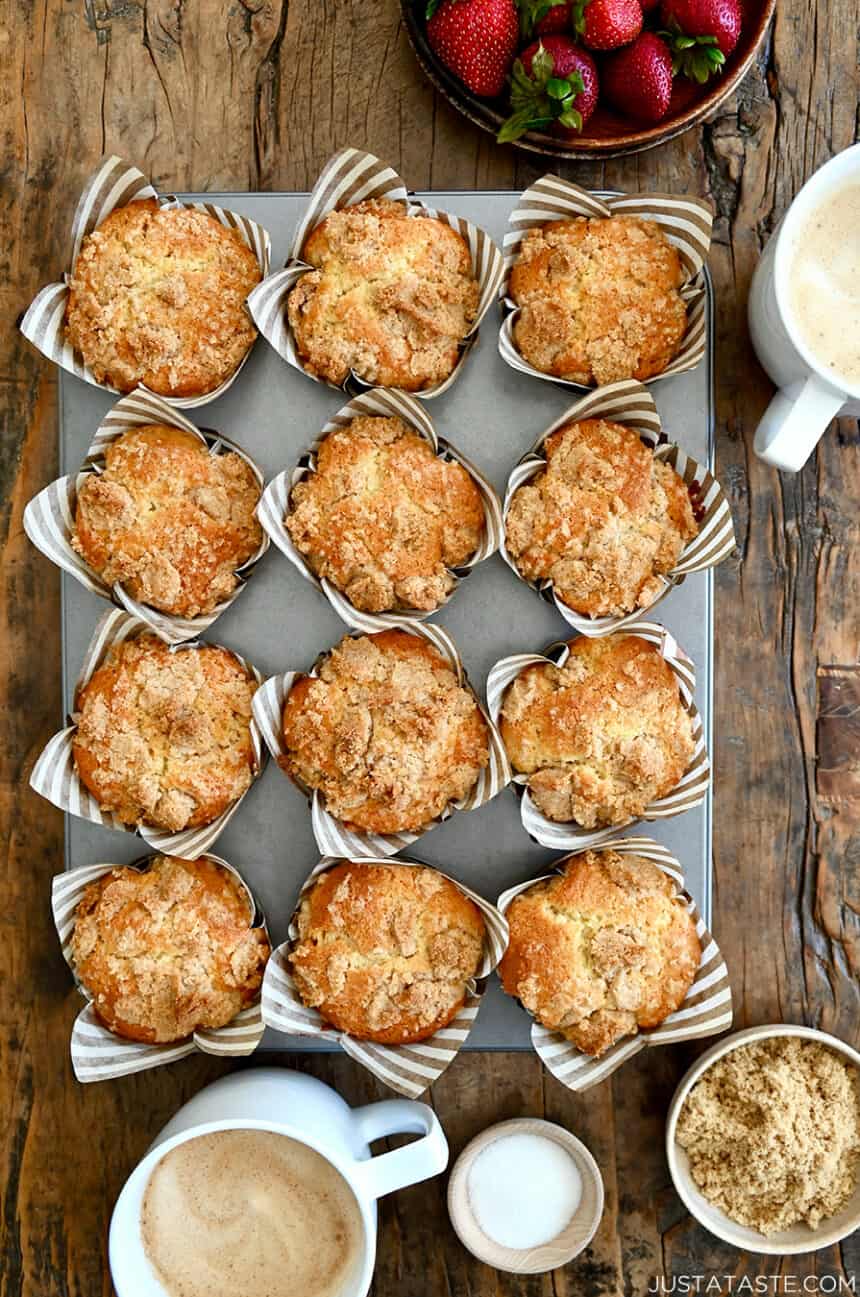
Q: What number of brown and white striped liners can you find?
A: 12